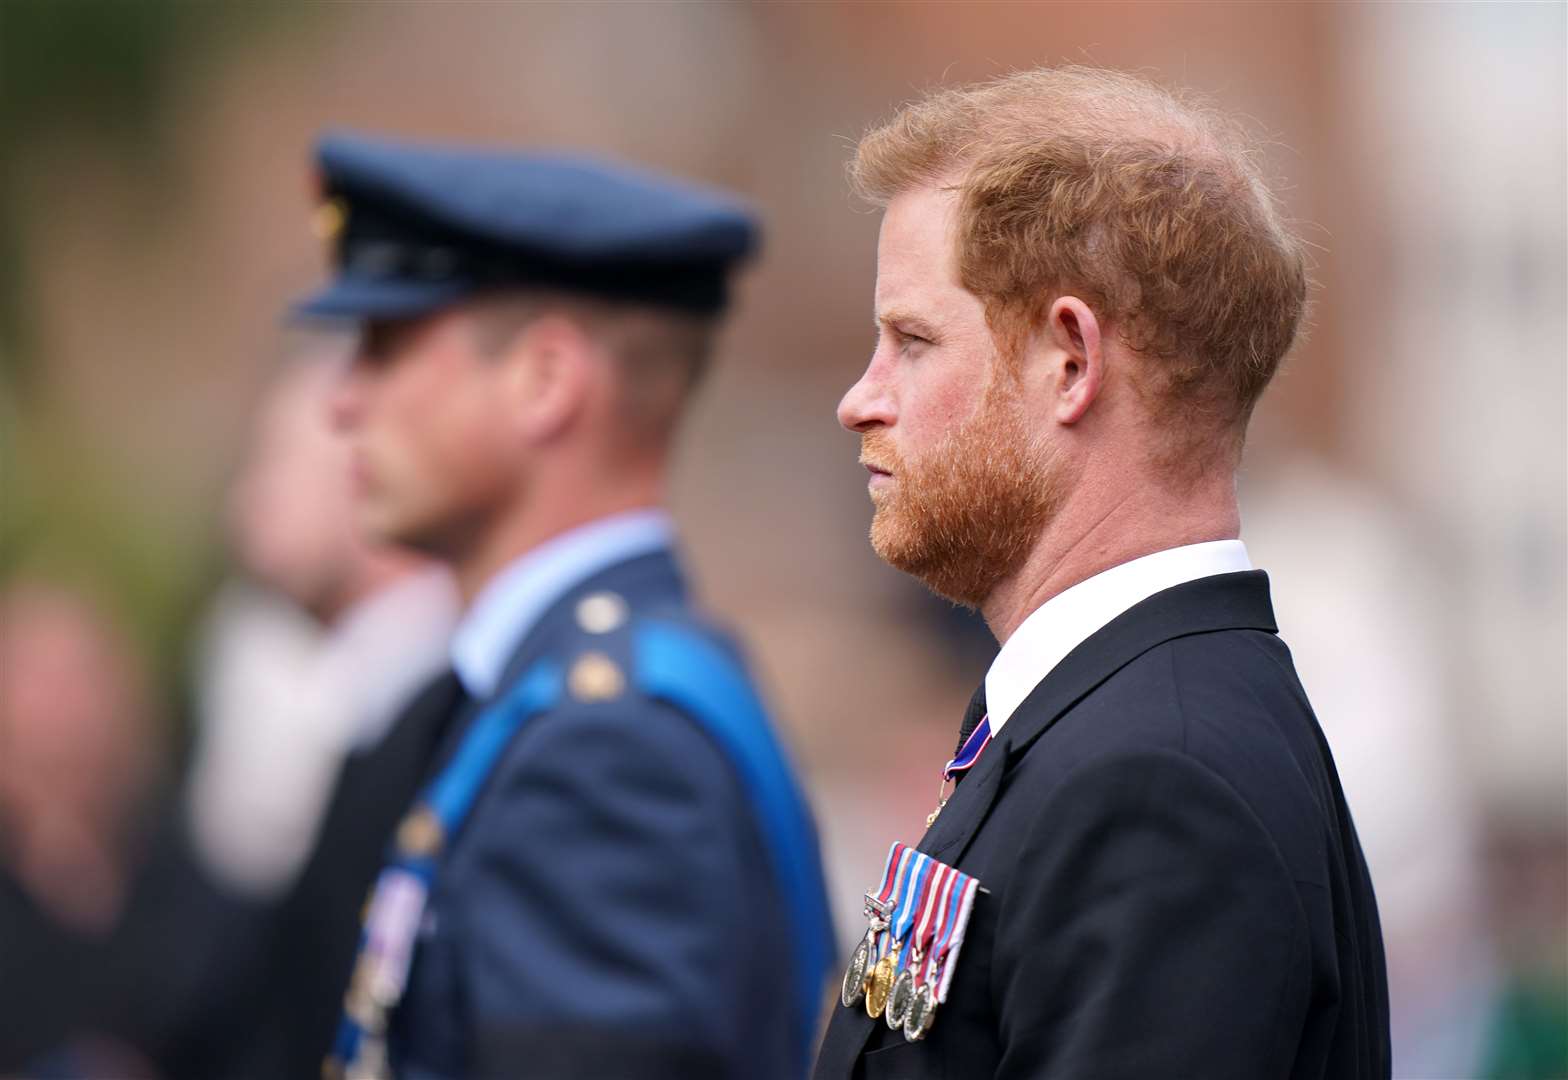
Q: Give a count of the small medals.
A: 4